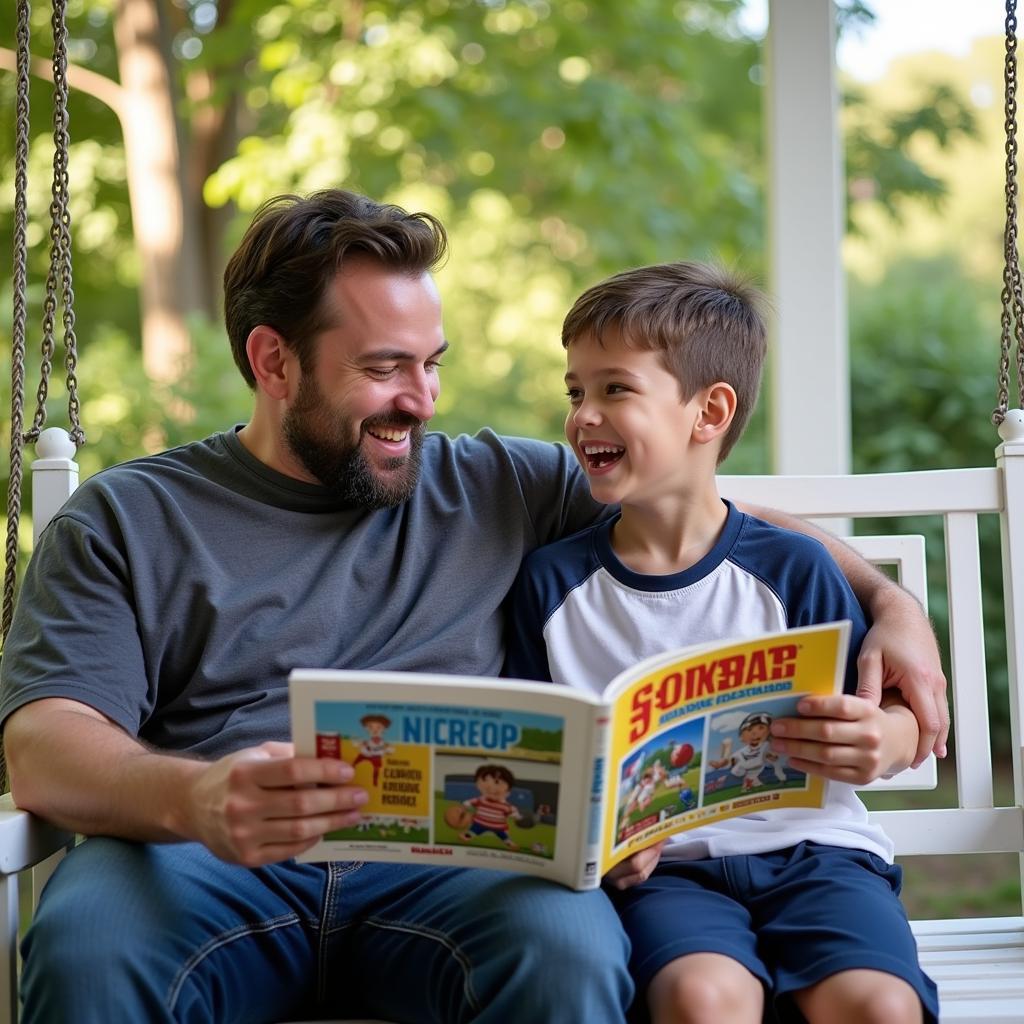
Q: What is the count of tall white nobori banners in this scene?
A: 0